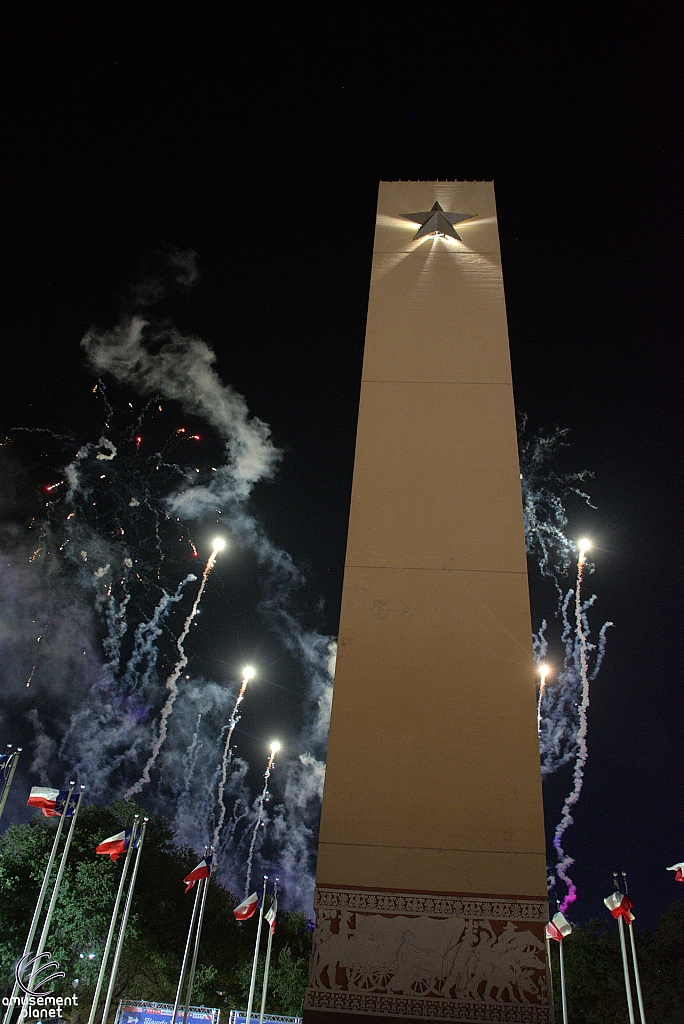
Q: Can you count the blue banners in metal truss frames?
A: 2